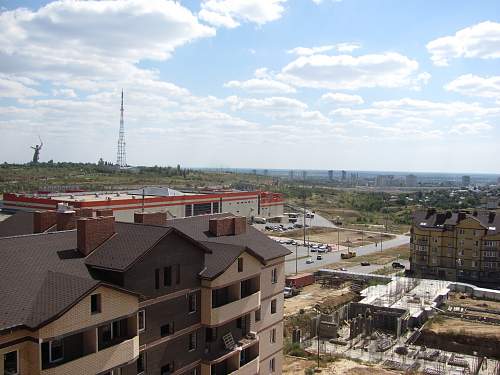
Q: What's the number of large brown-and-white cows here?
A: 0